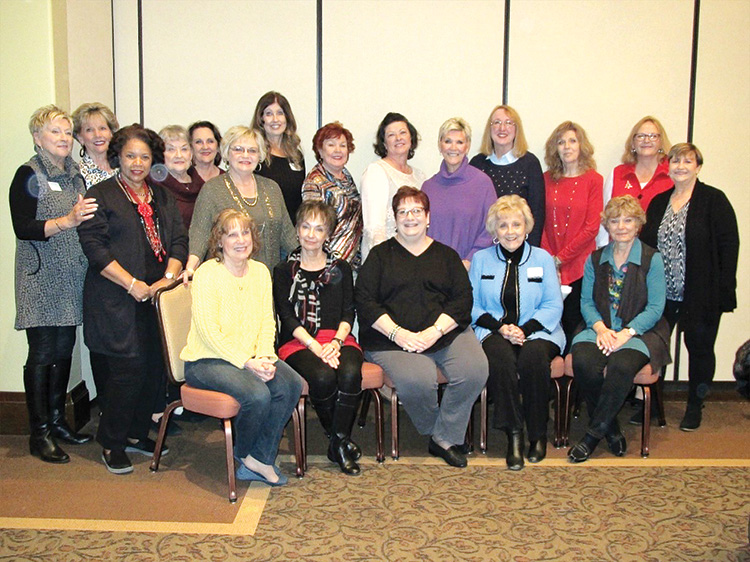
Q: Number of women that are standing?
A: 14